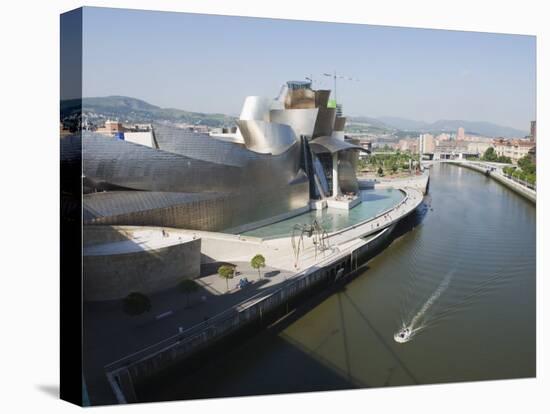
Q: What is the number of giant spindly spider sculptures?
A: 1